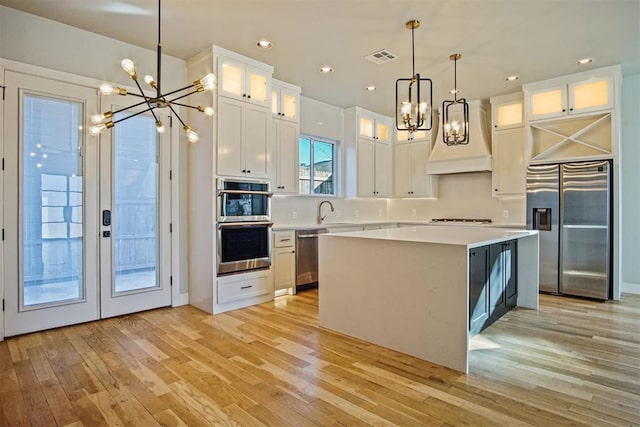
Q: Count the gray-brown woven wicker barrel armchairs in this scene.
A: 0